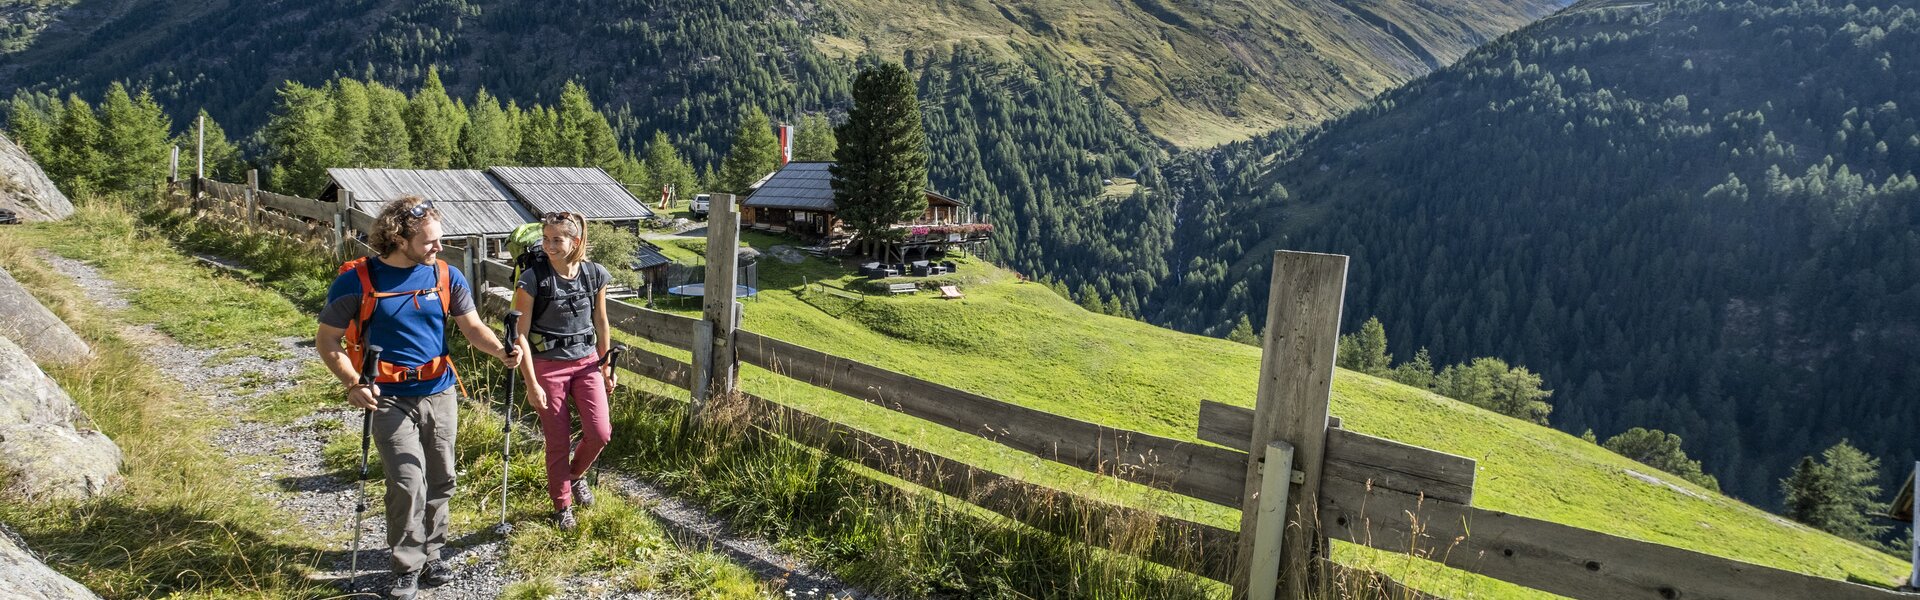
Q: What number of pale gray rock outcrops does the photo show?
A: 4